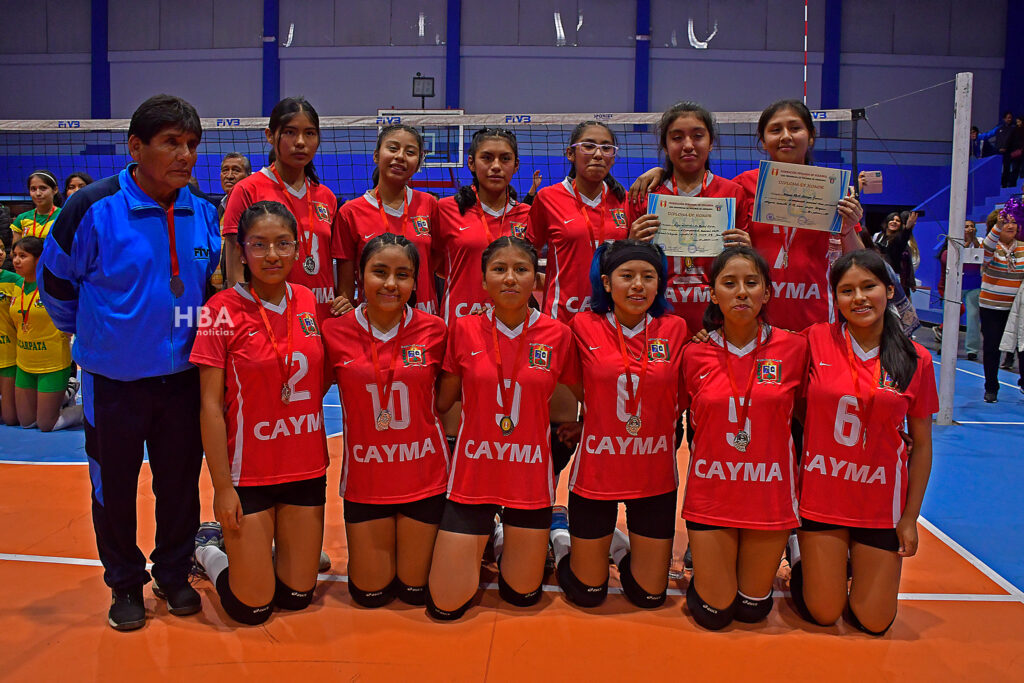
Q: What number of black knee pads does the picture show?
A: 12